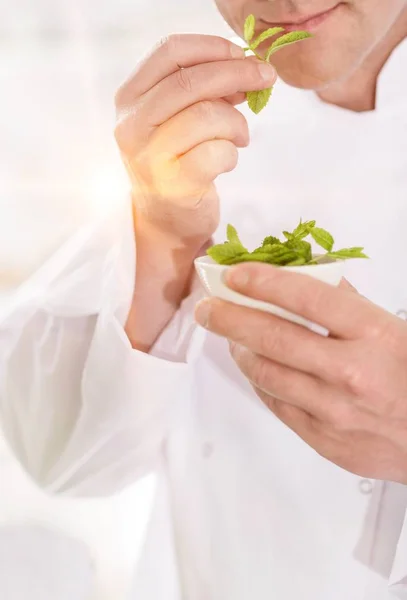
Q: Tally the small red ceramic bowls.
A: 0